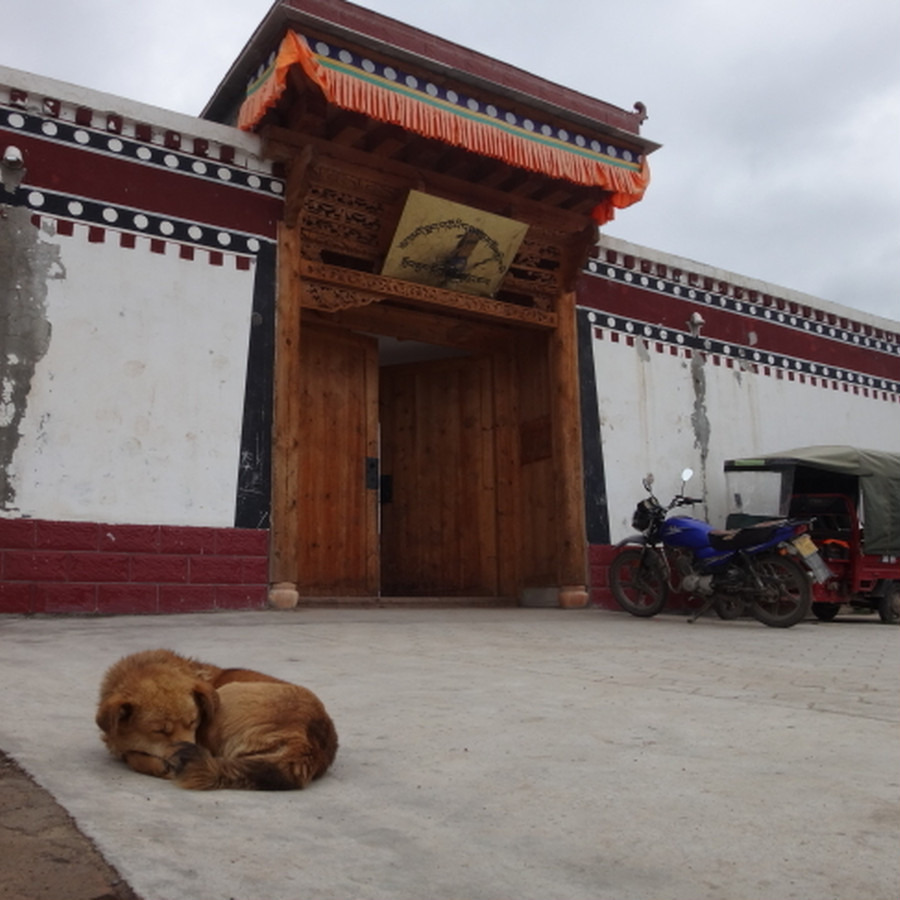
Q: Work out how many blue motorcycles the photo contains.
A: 1